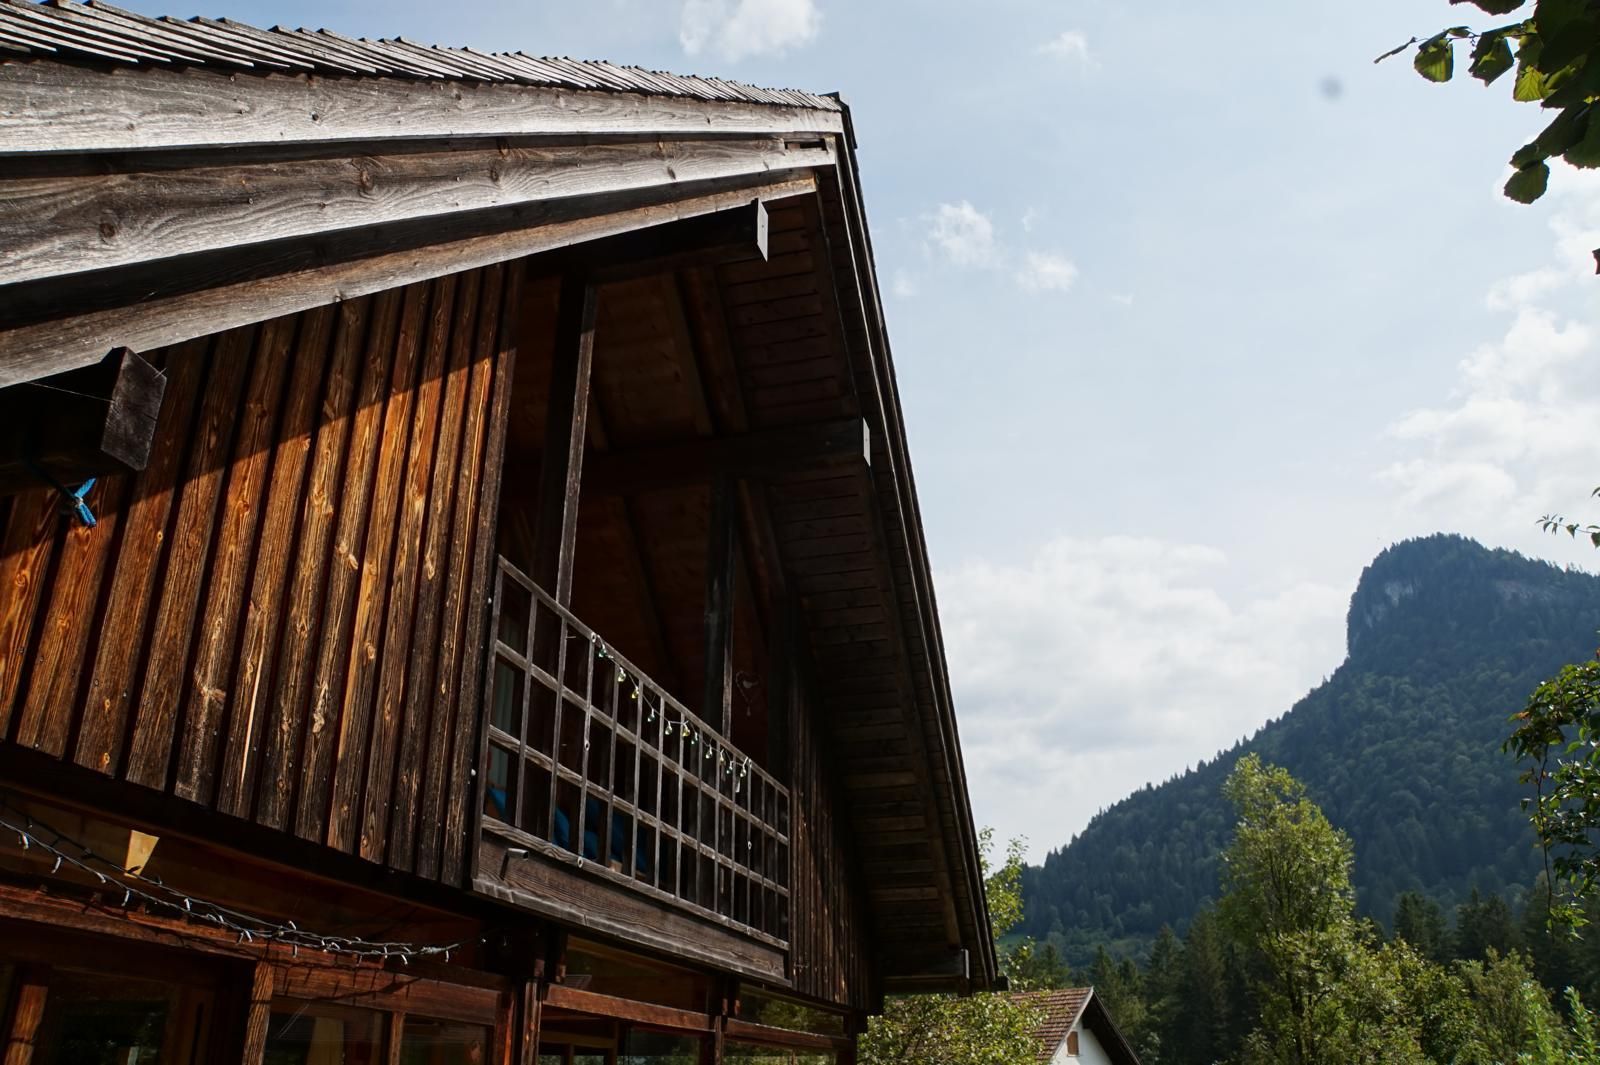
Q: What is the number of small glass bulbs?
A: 11